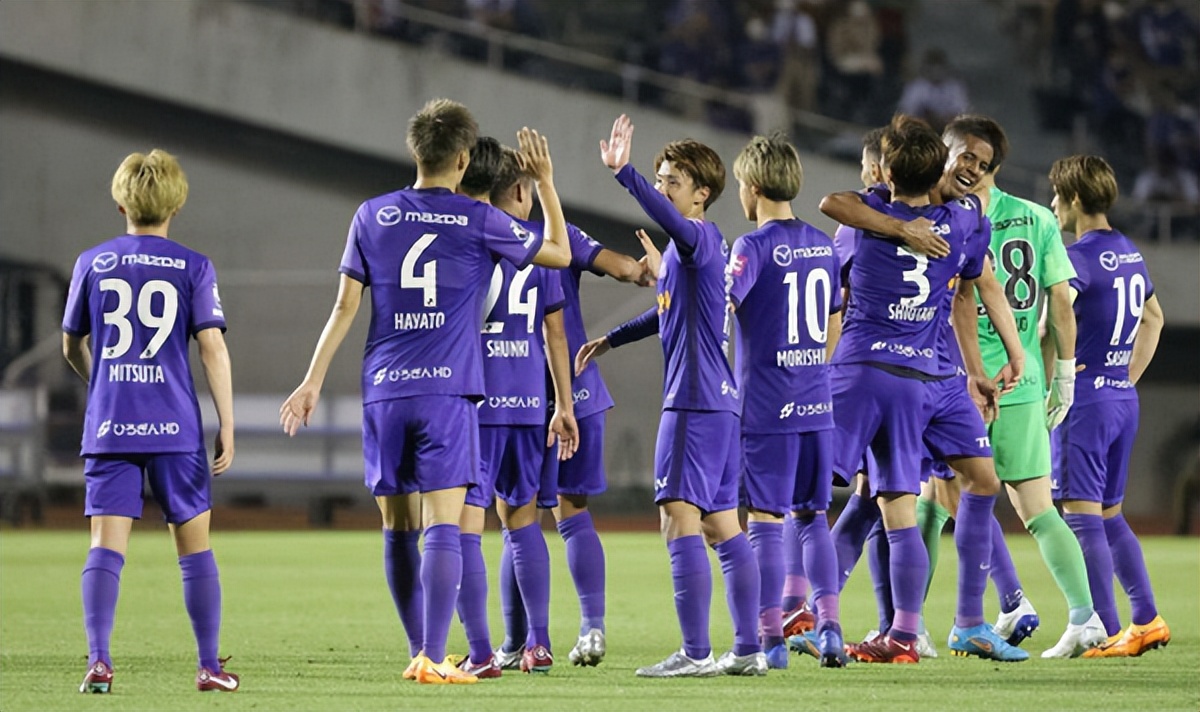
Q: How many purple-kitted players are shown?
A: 10